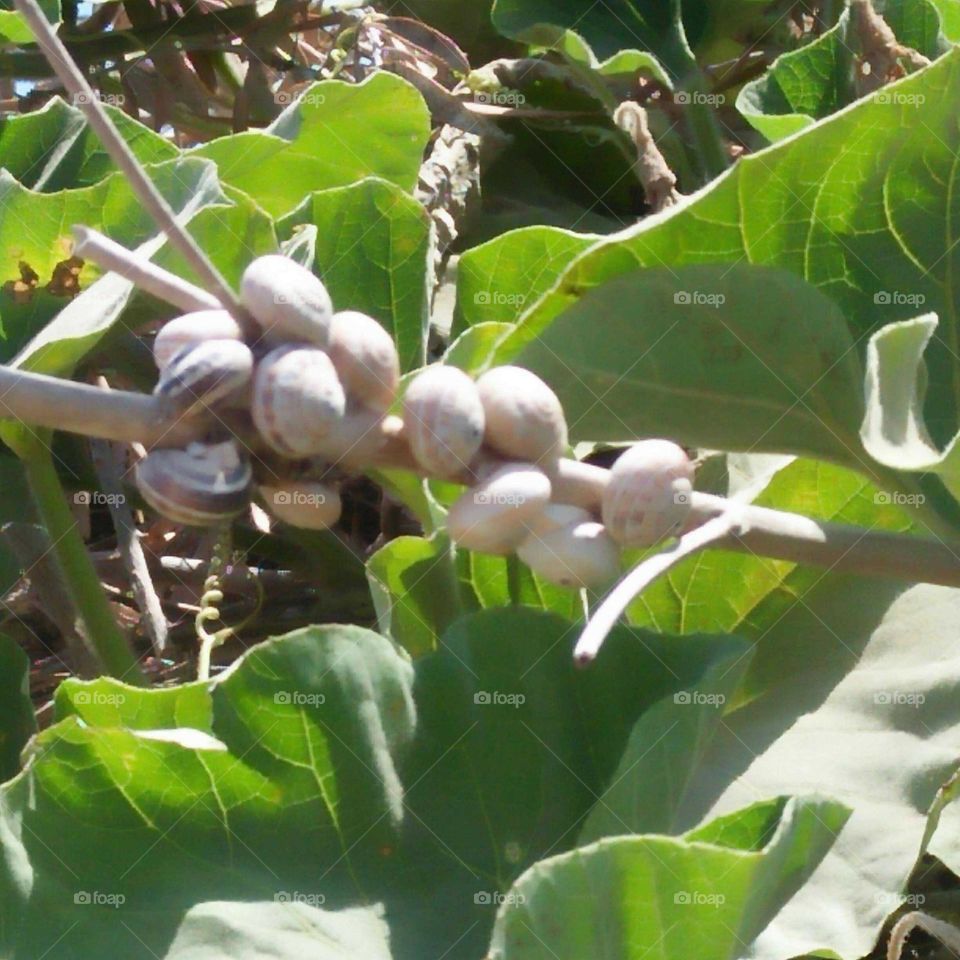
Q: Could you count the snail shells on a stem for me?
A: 13